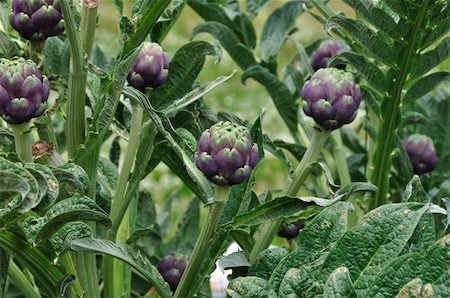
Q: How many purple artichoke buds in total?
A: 9